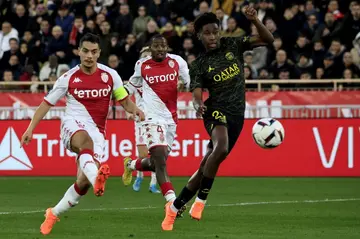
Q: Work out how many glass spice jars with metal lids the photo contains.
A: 0